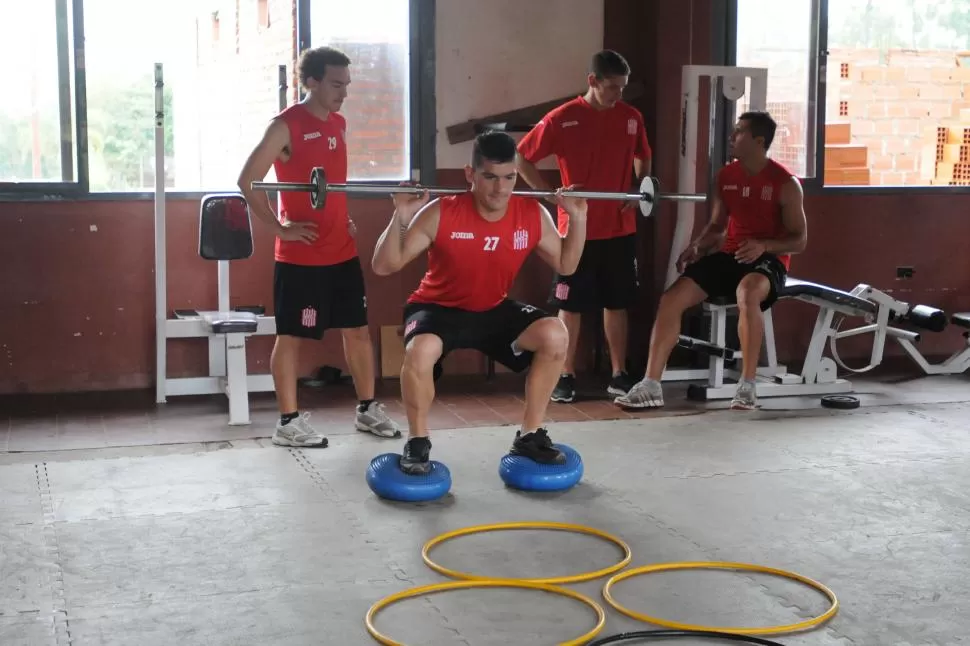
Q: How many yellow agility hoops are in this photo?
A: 3